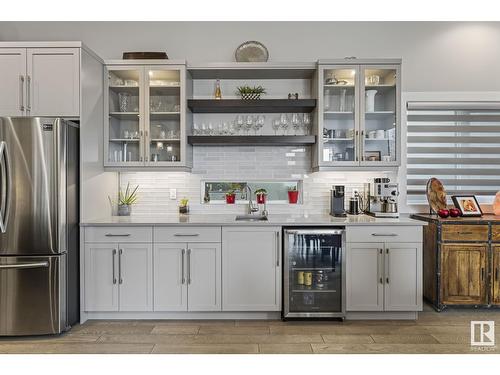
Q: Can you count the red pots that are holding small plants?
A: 3